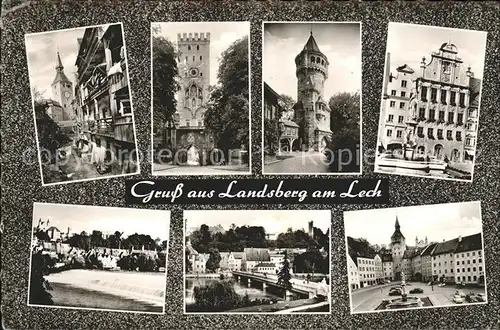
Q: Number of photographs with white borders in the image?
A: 7